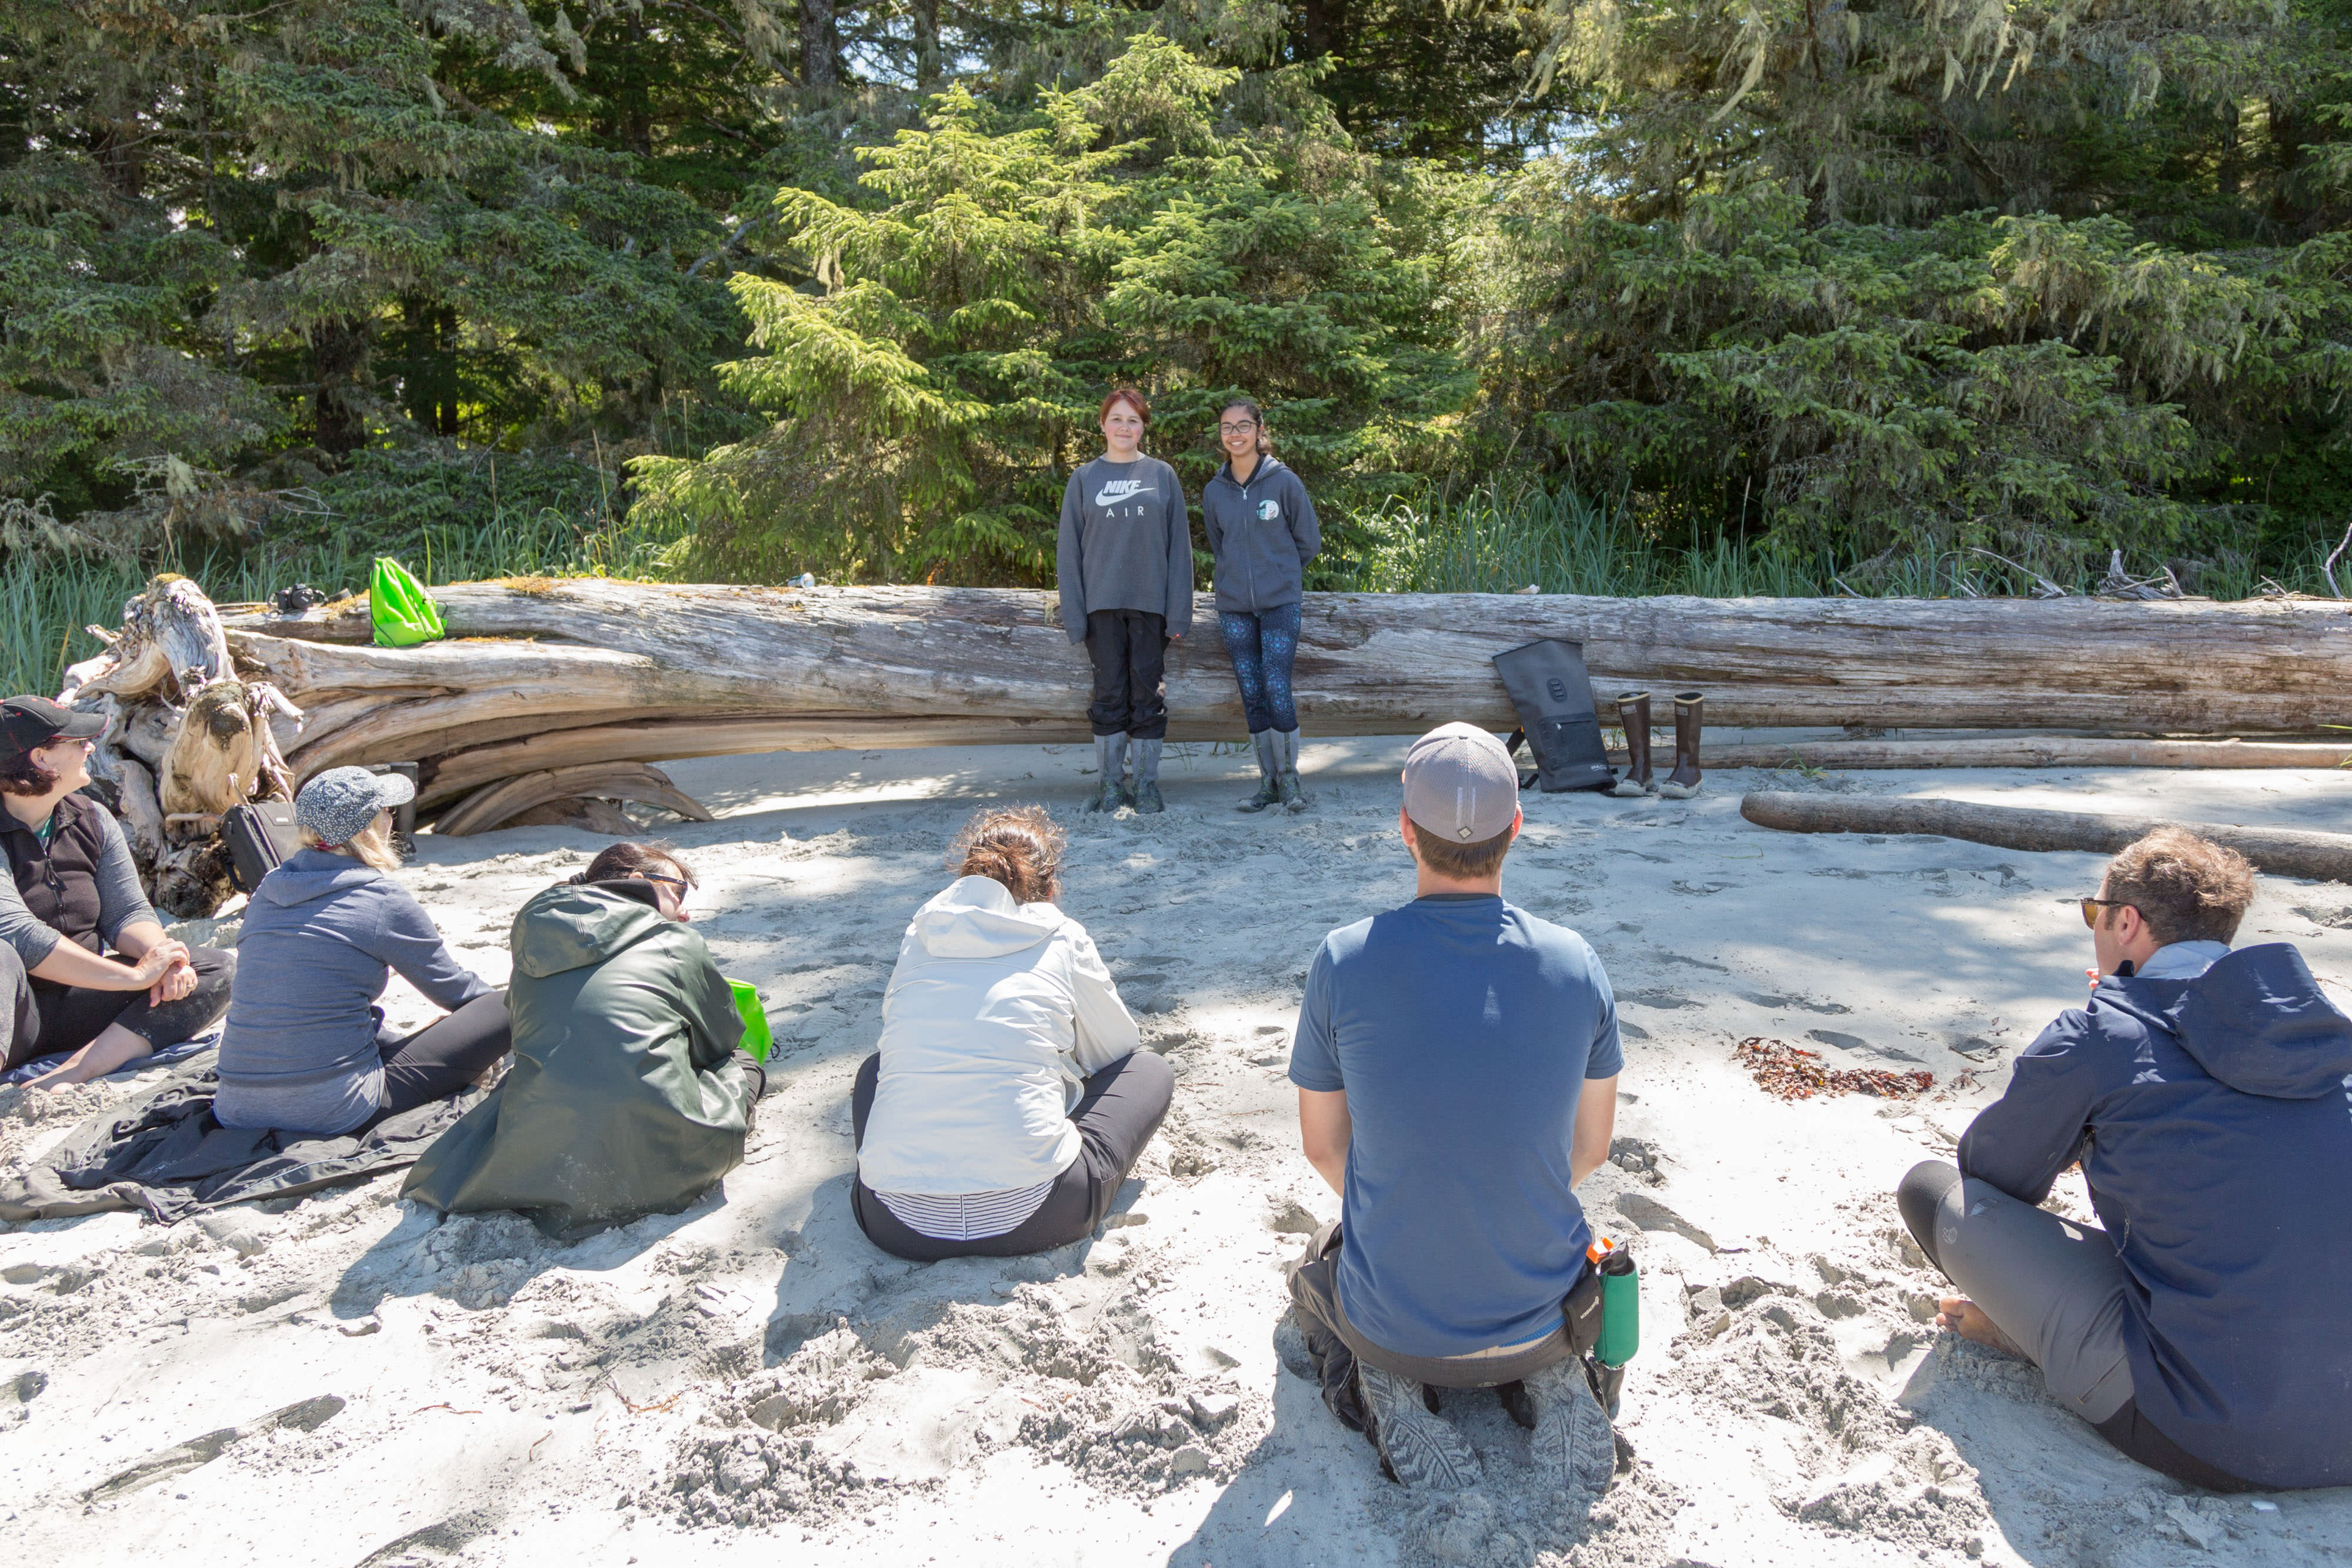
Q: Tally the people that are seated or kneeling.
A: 6